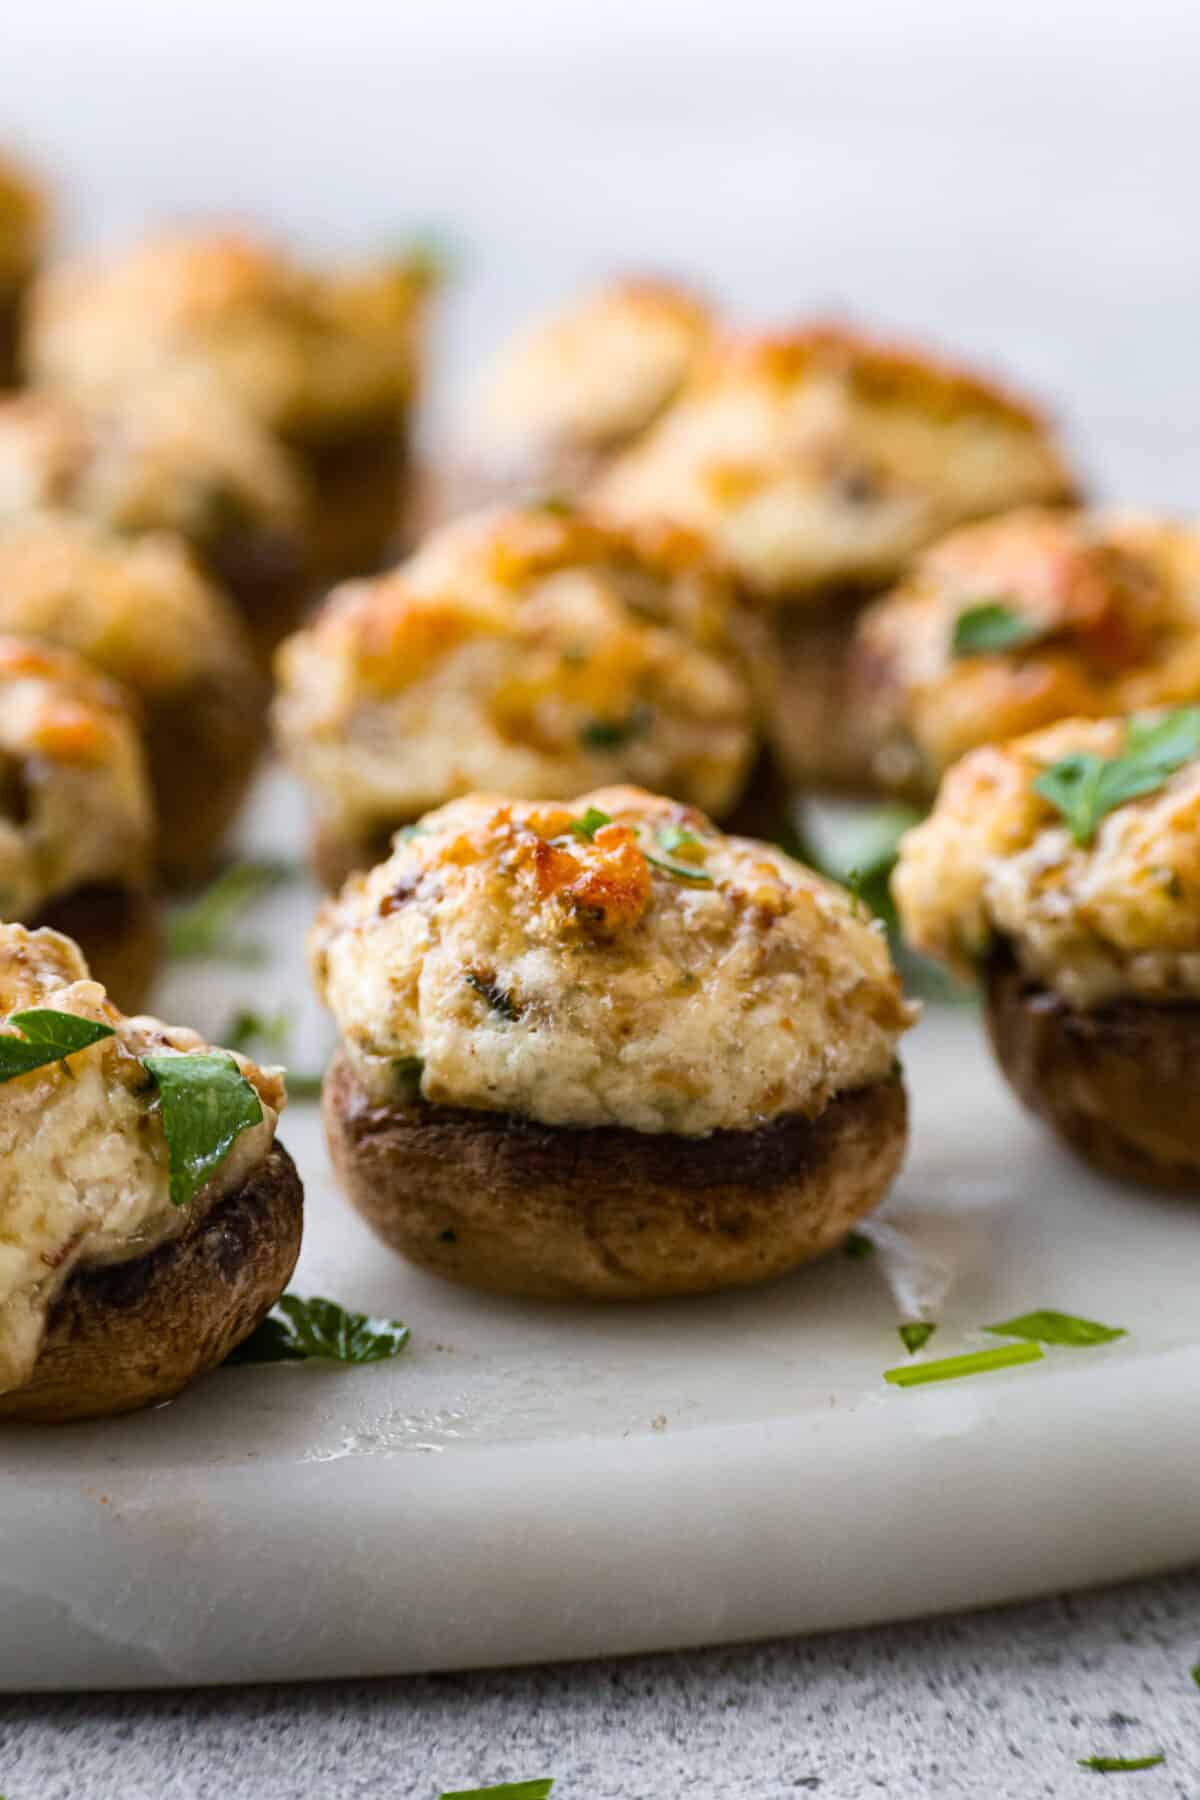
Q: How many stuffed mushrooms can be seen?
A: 12